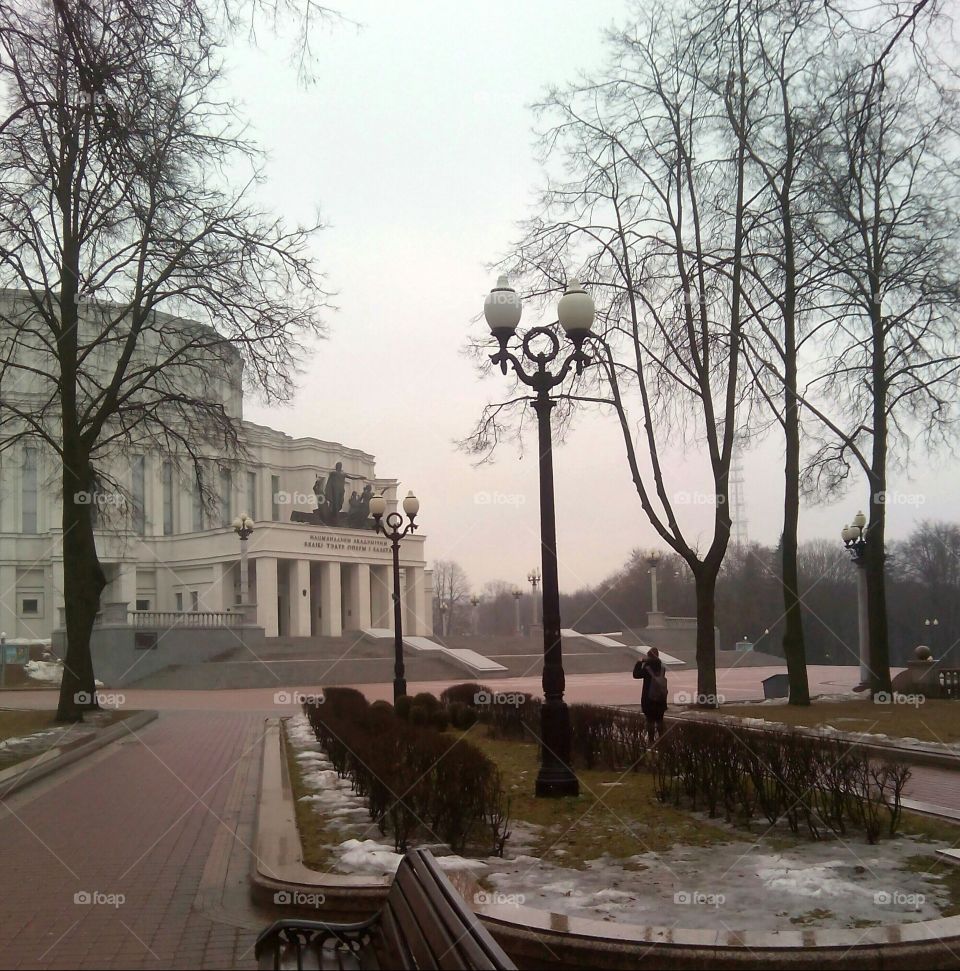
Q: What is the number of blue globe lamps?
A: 0